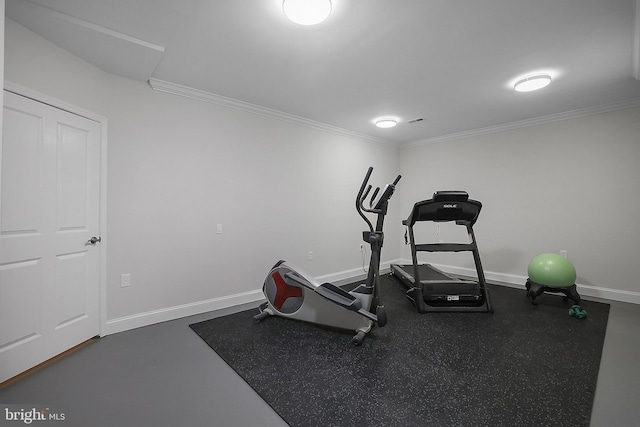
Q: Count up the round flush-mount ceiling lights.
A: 3